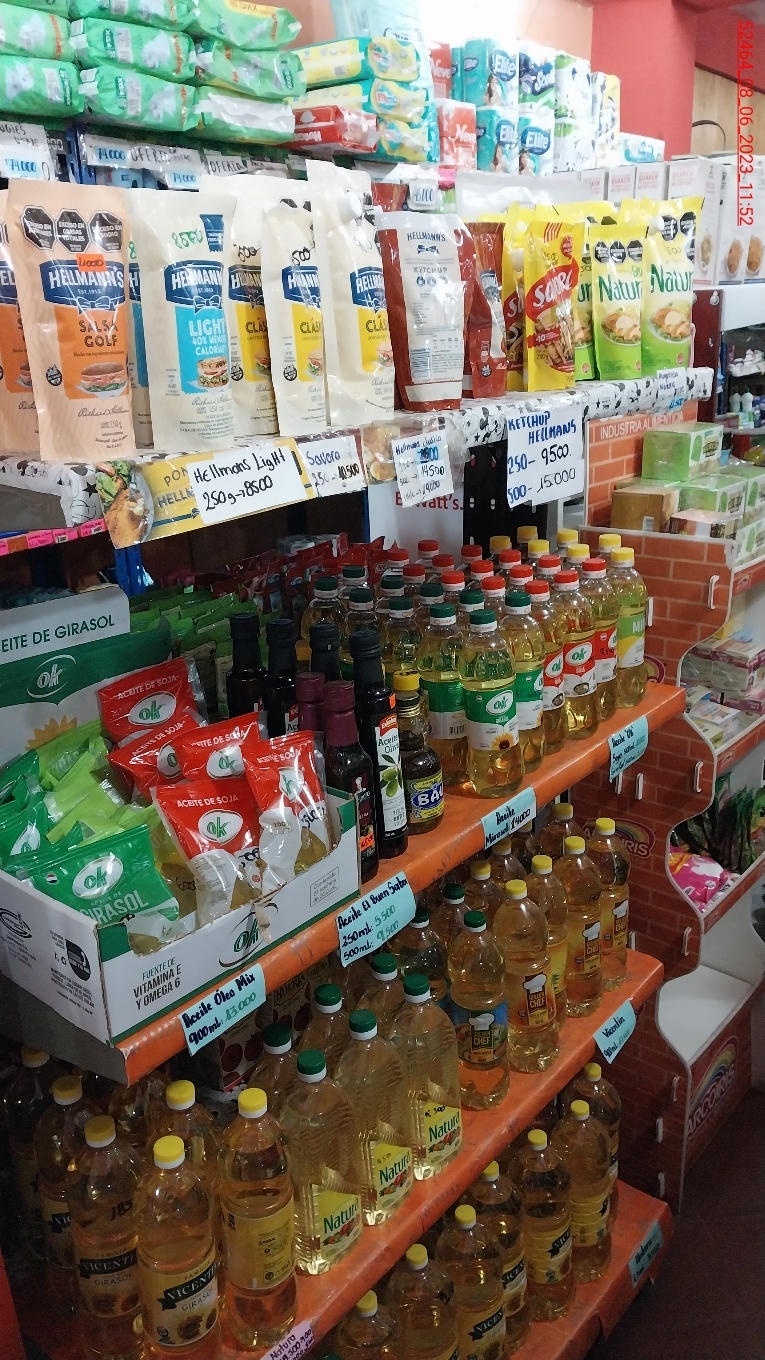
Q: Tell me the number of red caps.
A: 14